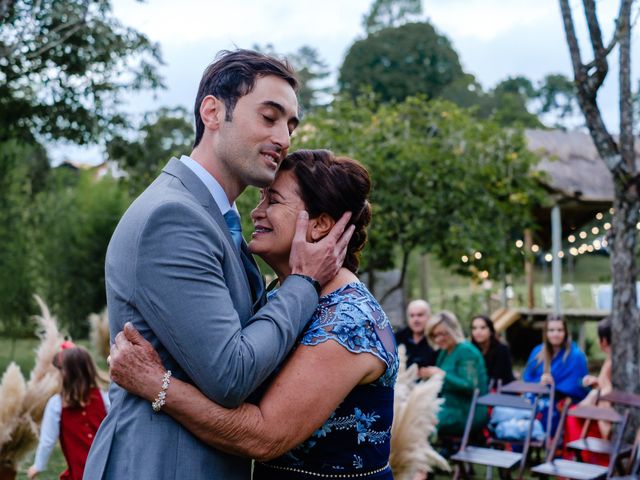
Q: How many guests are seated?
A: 5